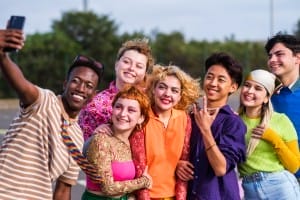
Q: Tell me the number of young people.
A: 7